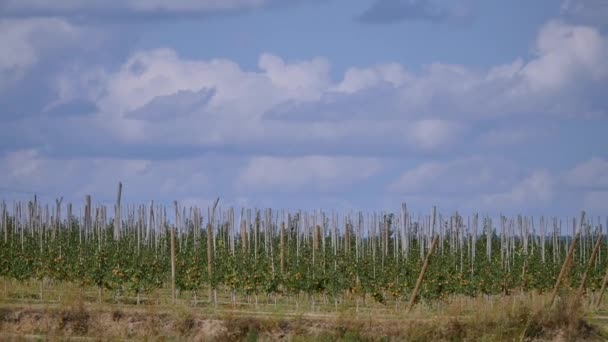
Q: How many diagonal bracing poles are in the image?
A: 4